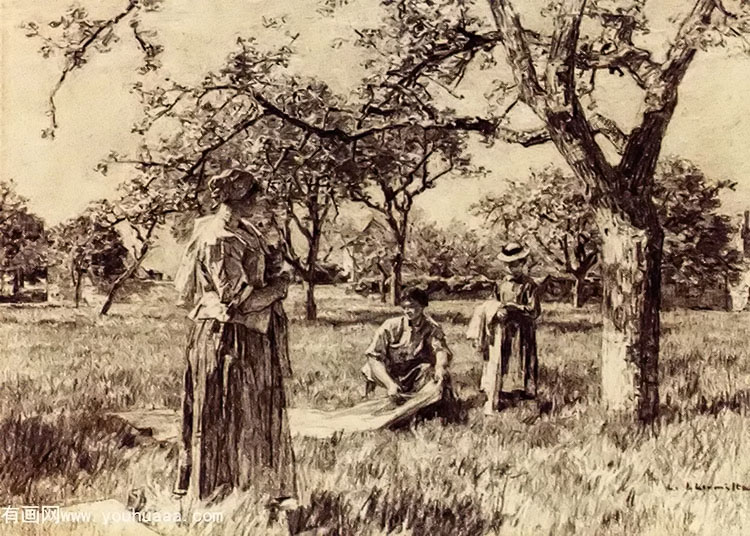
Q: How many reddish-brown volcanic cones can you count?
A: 0